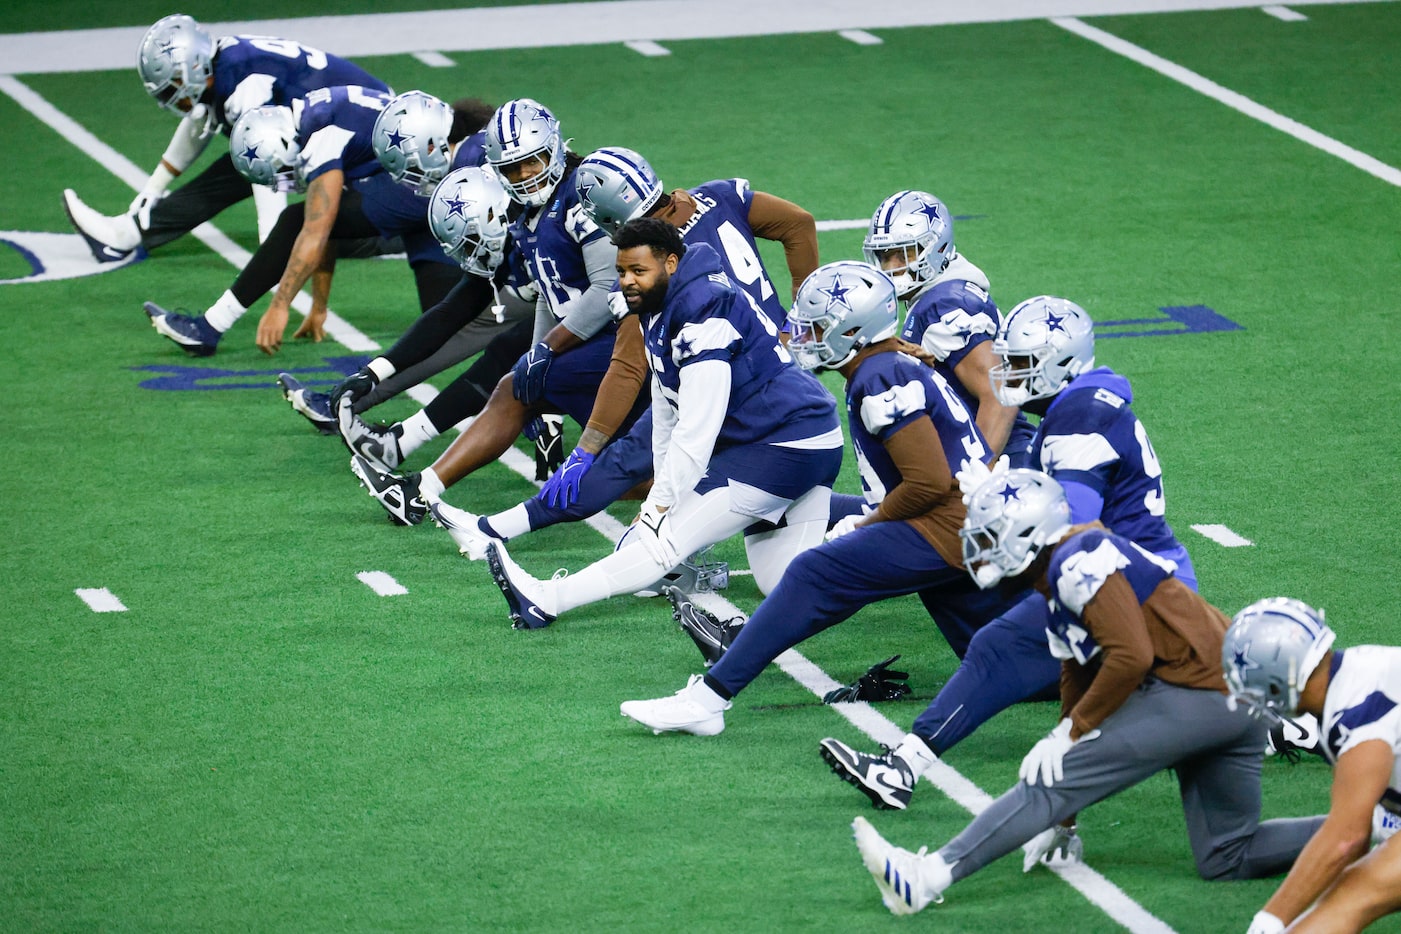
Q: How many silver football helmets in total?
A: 12